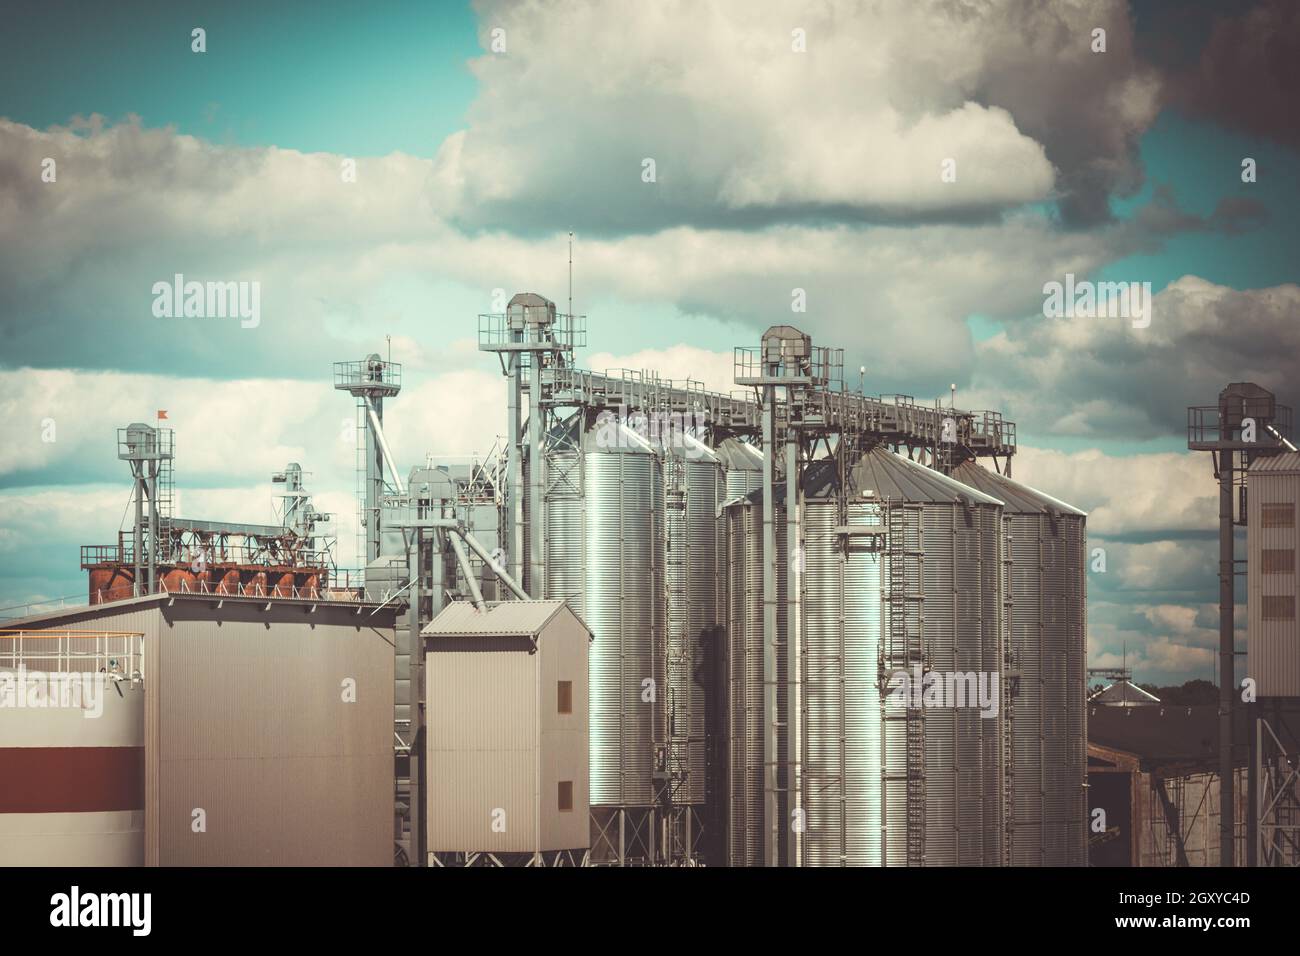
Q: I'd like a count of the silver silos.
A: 5